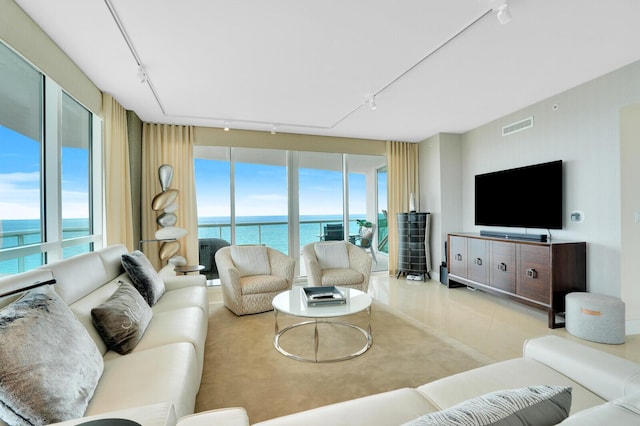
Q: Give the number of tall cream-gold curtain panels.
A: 3